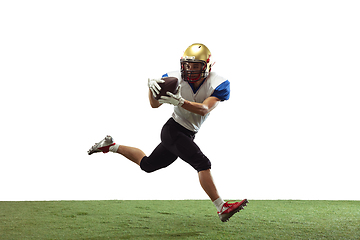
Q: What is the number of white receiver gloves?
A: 2